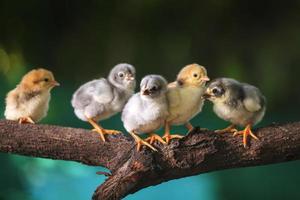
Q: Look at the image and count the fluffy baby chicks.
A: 5